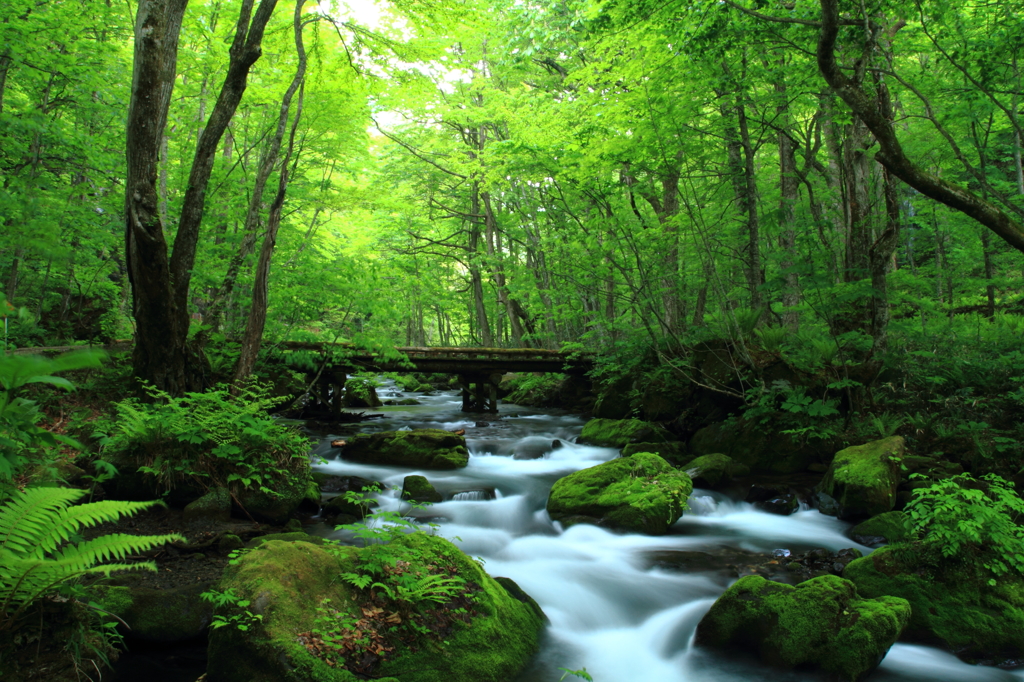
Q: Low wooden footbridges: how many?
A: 1